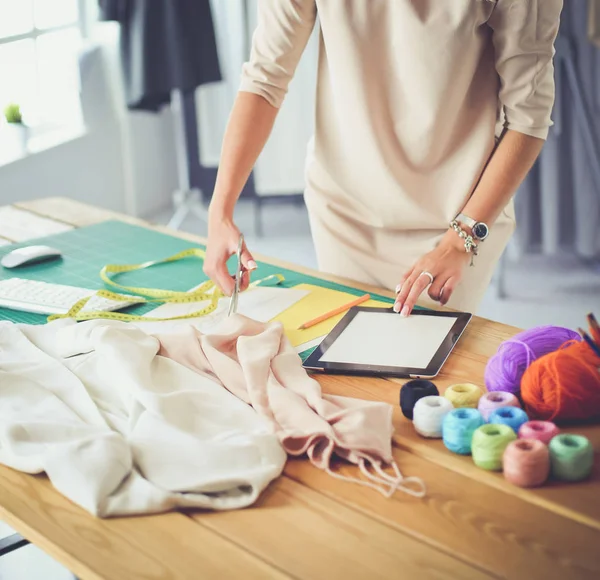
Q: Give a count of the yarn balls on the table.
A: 12